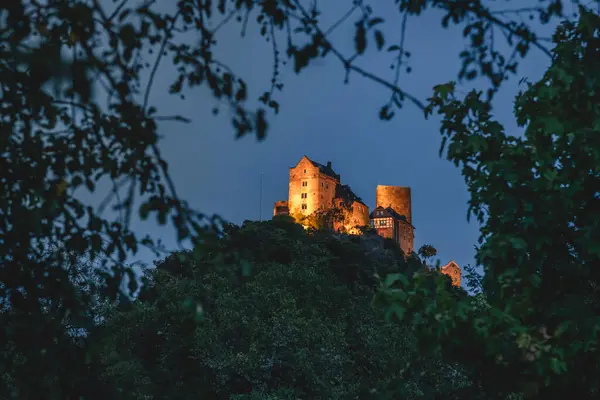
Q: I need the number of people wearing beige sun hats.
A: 0